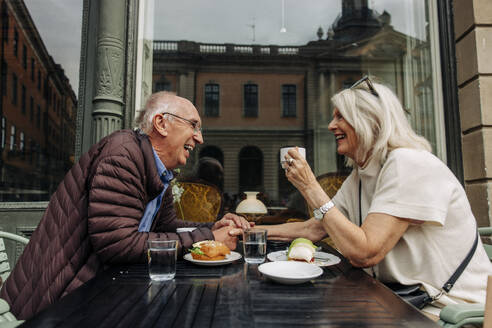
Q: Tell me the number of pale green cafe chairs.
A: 2